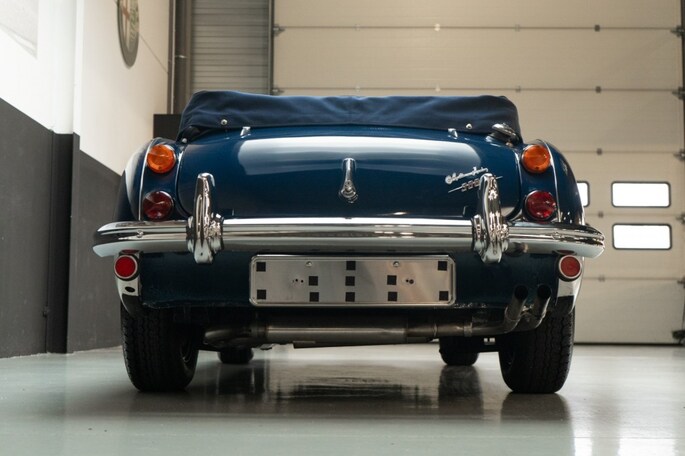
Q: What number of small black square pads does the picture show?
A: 11